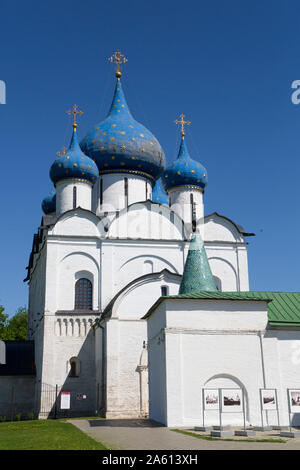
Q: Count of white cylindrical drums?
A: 3